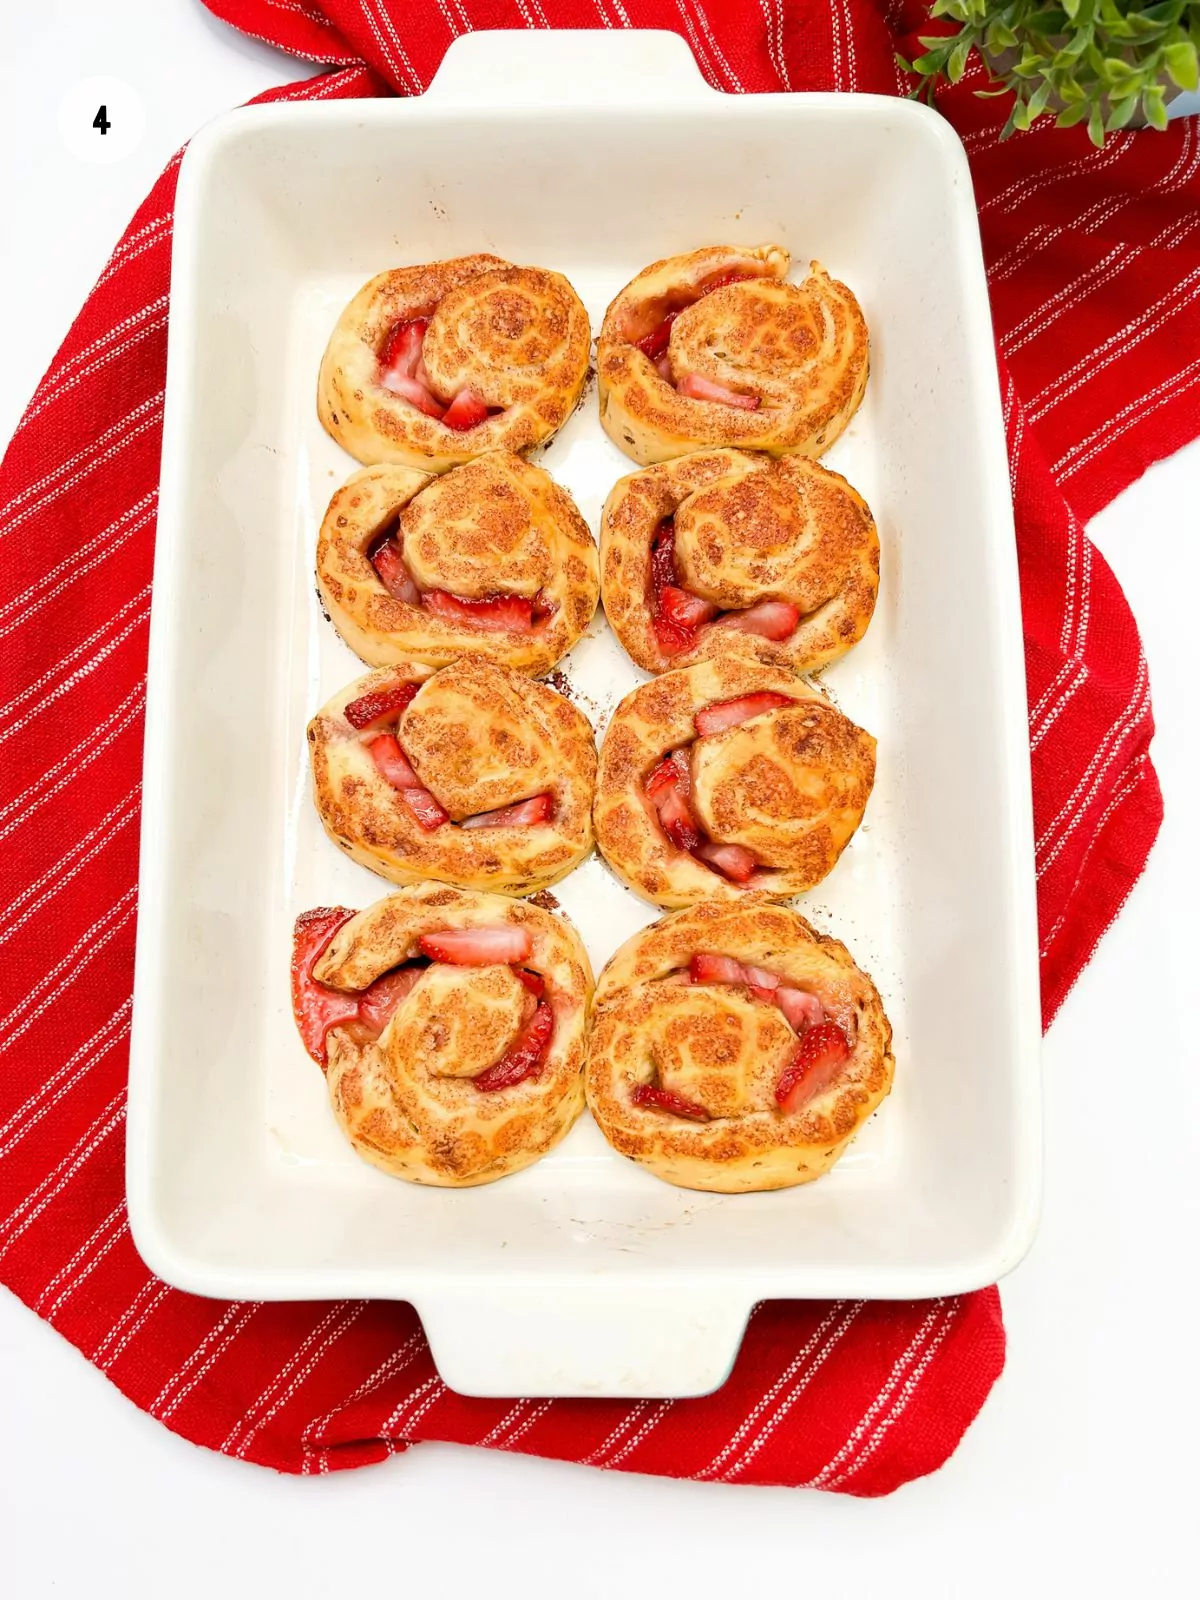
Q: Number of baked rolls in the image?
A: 8